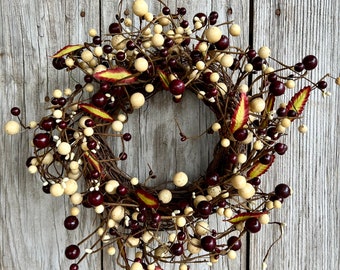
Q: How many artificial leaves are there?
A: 11